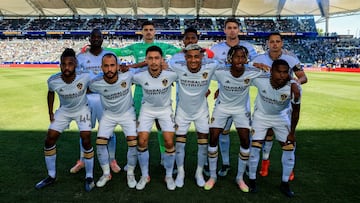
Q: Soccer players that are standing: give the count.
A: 11